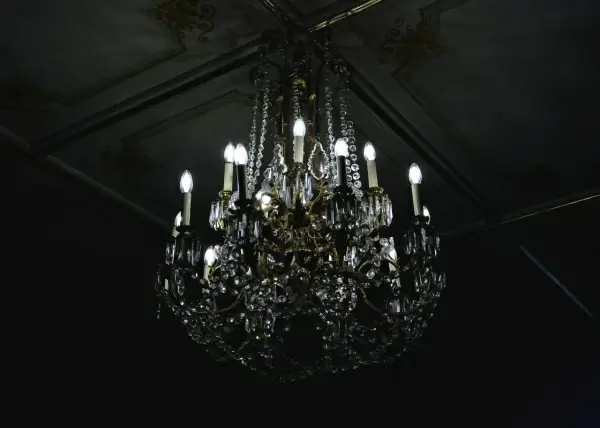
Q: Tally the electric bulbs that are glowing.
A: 12